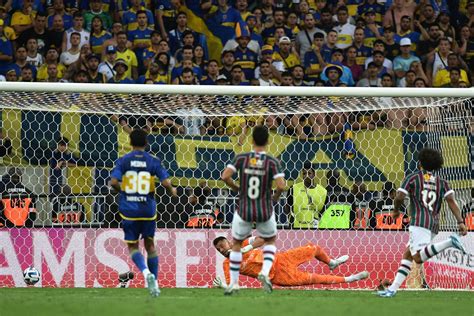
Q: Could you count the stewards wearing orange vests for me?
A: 6